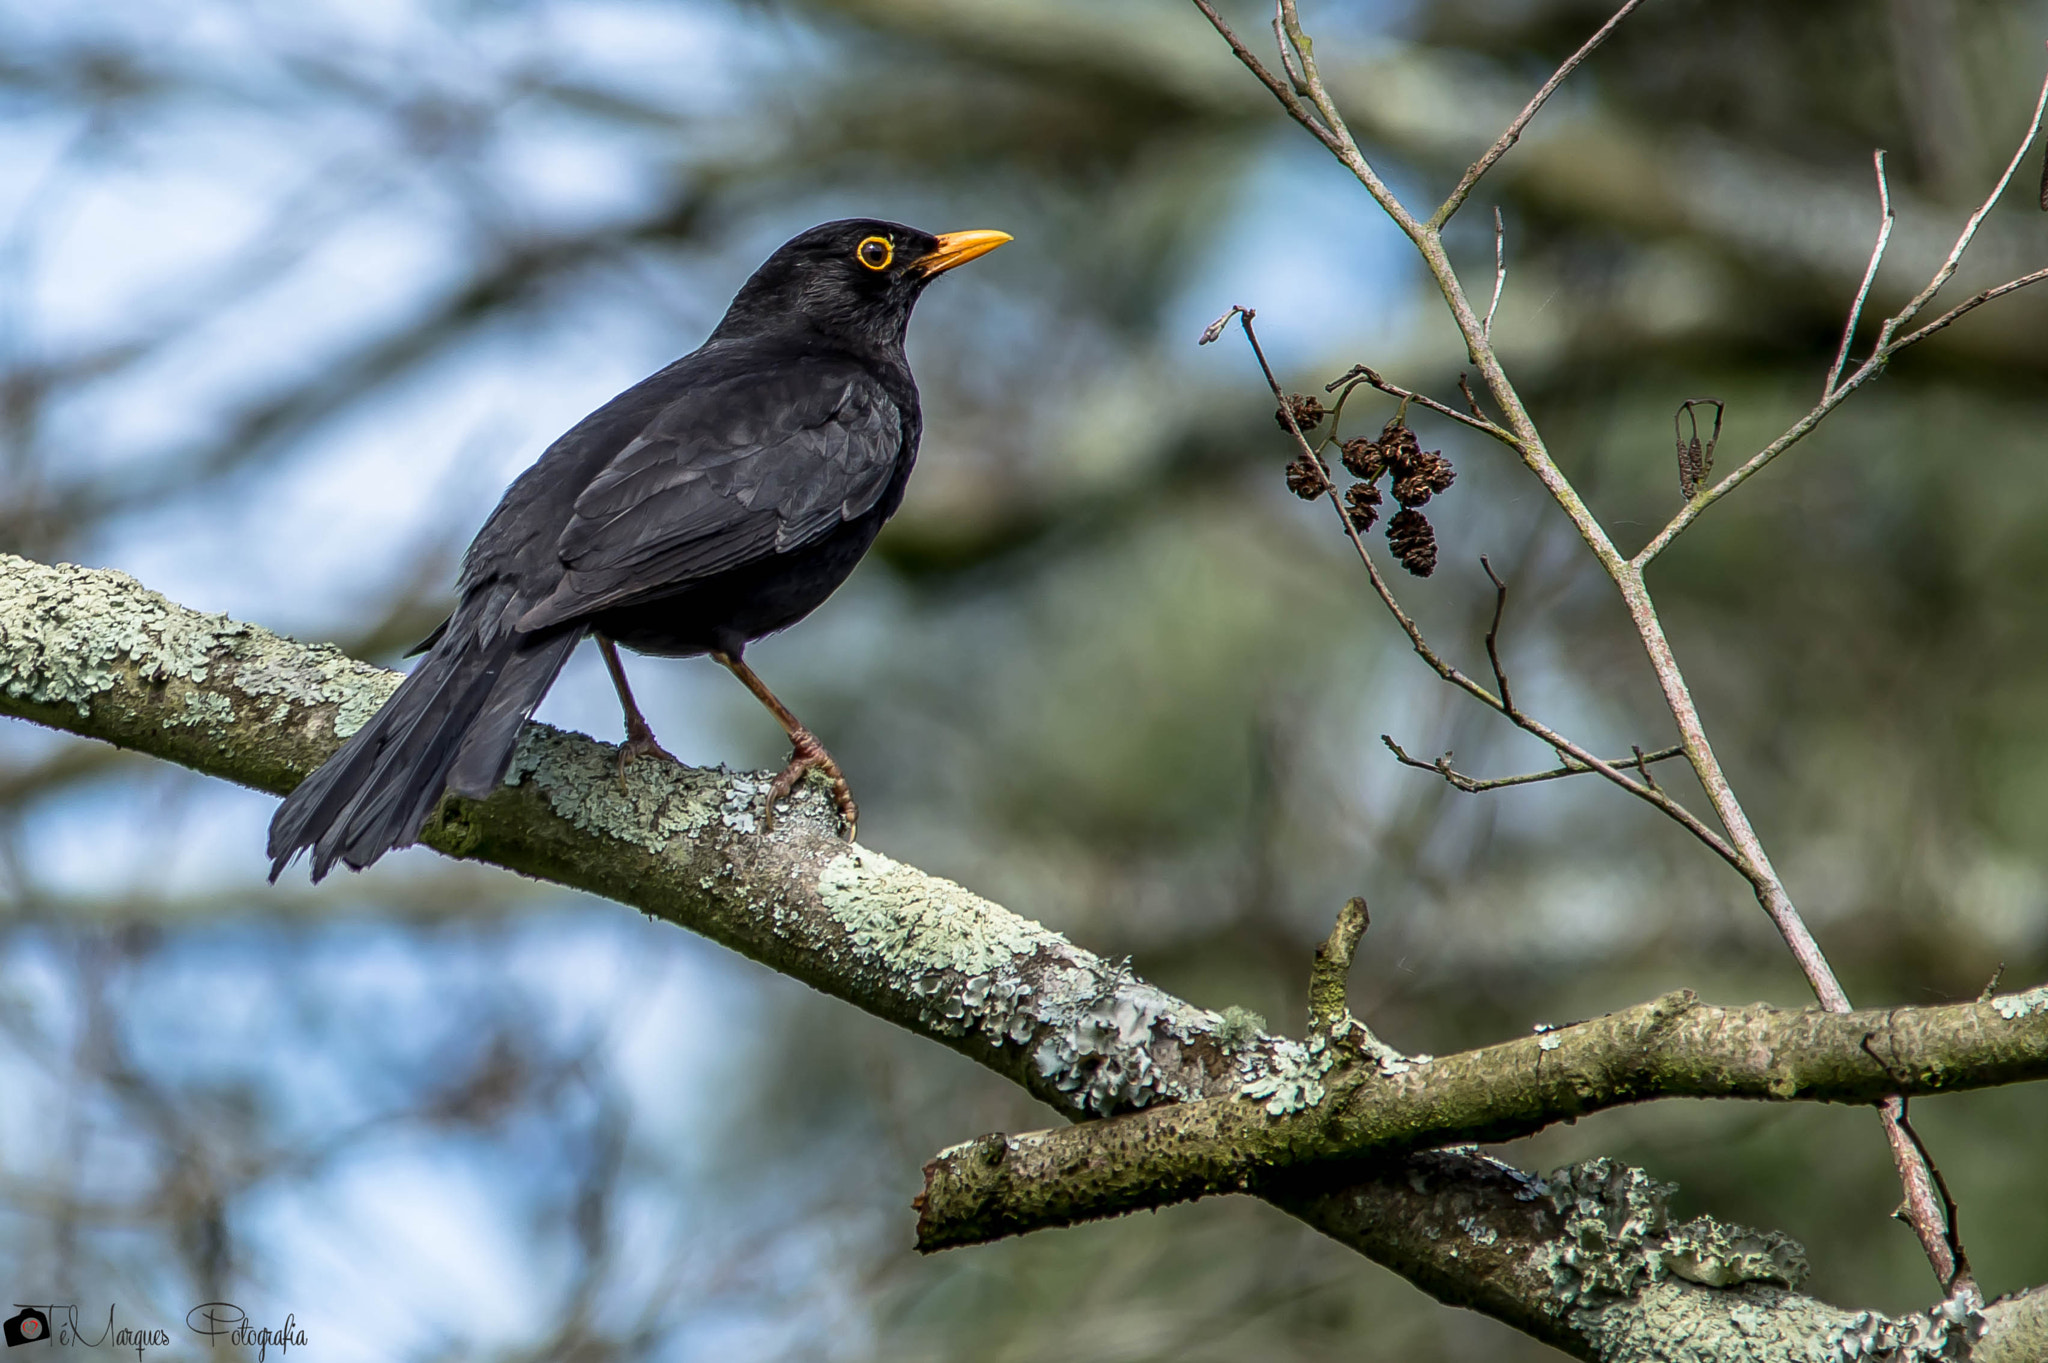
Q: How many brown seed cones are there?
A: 8